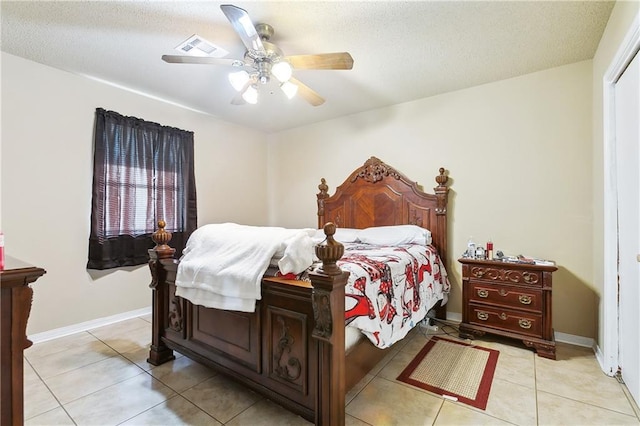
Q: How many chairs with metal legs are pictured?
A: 0